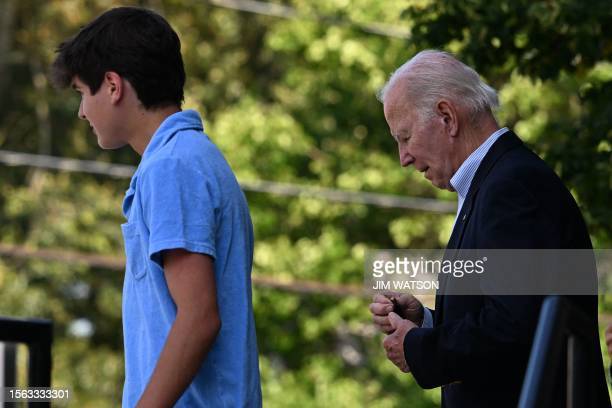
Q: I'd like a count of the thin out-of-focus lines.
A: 3